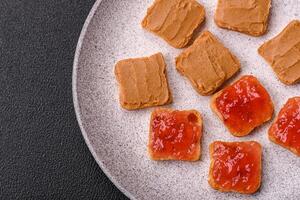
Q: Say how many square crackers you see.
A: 9